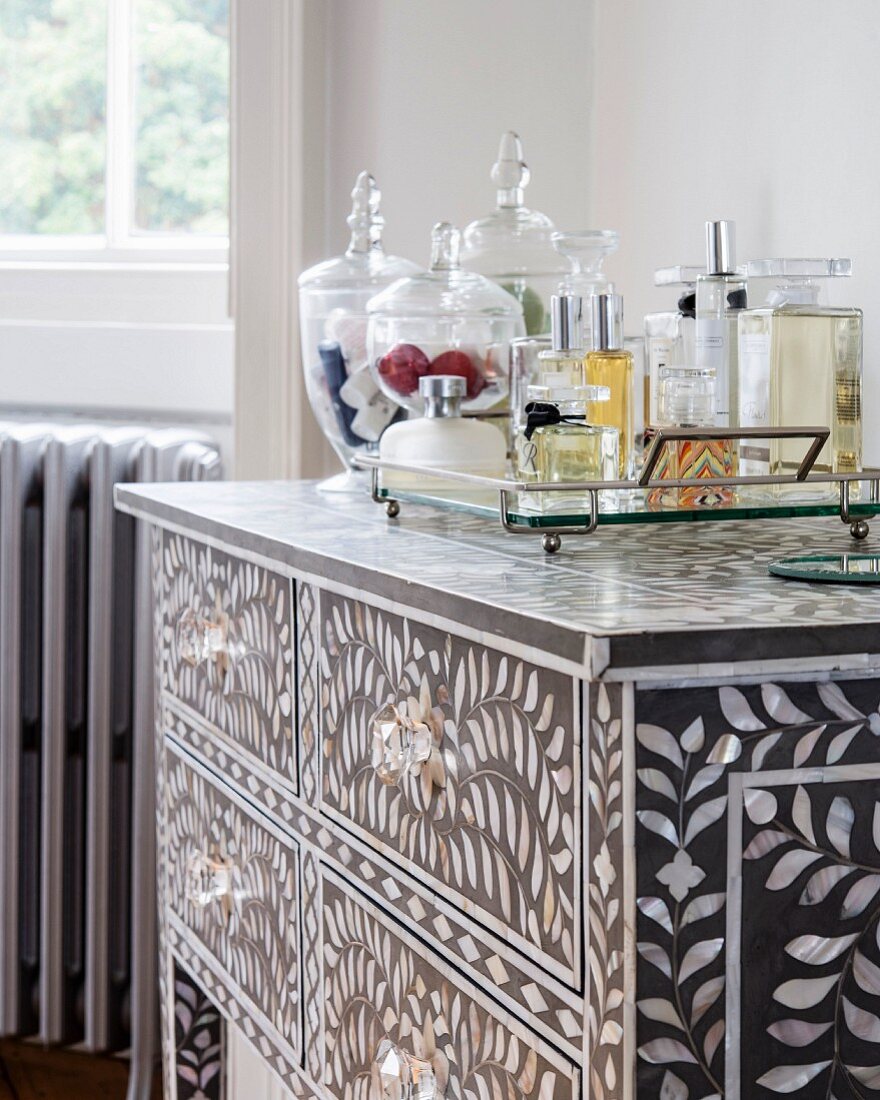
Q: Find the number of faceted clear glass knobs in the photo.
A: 4